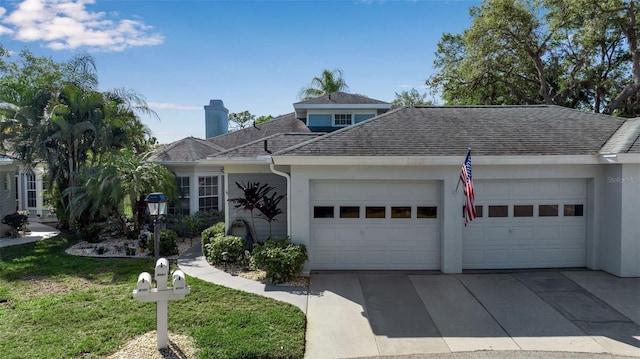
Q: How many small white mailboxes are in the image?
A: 3